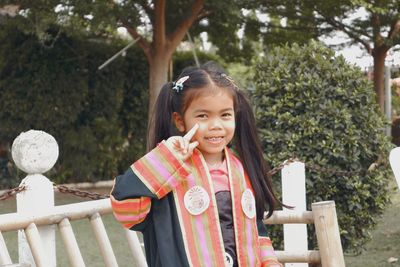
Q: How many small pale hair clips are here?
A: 2